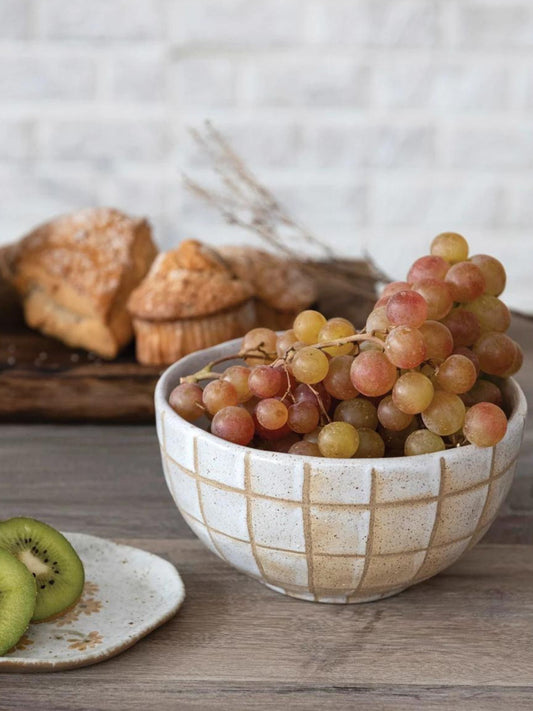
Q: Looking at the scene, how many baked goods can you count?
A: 3